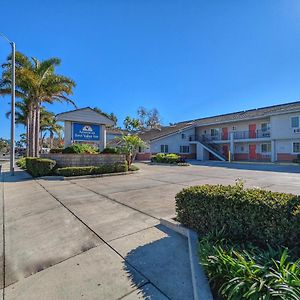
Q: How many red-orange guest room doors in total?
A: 4